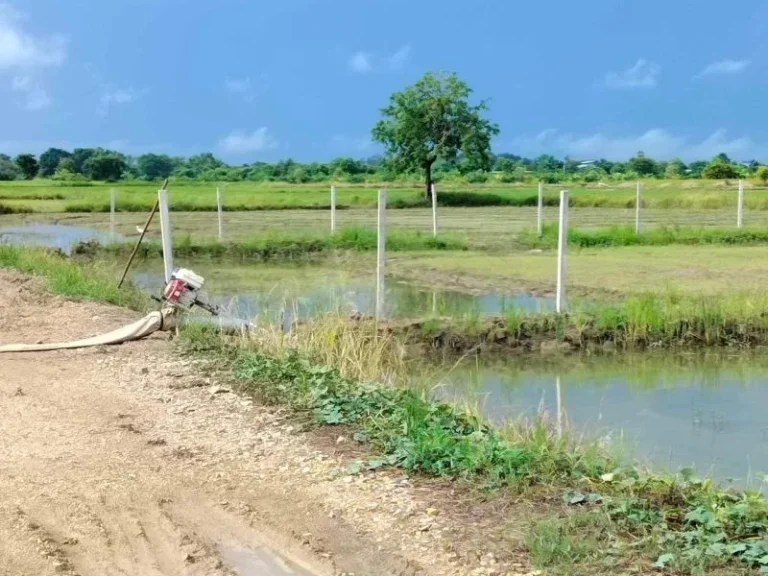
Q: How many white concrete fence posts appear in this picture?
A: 10